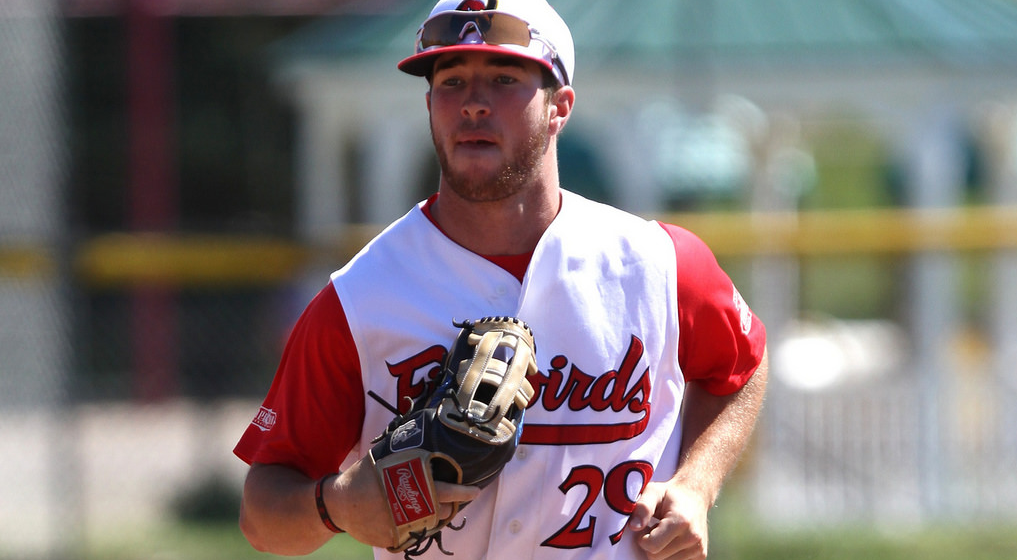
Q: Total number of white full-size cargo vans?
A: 0